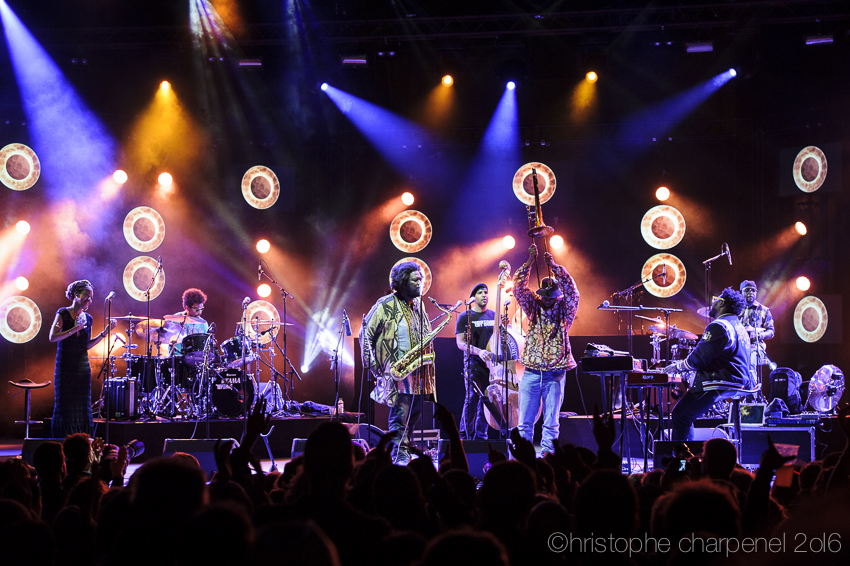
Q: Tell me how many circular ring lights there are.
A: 13